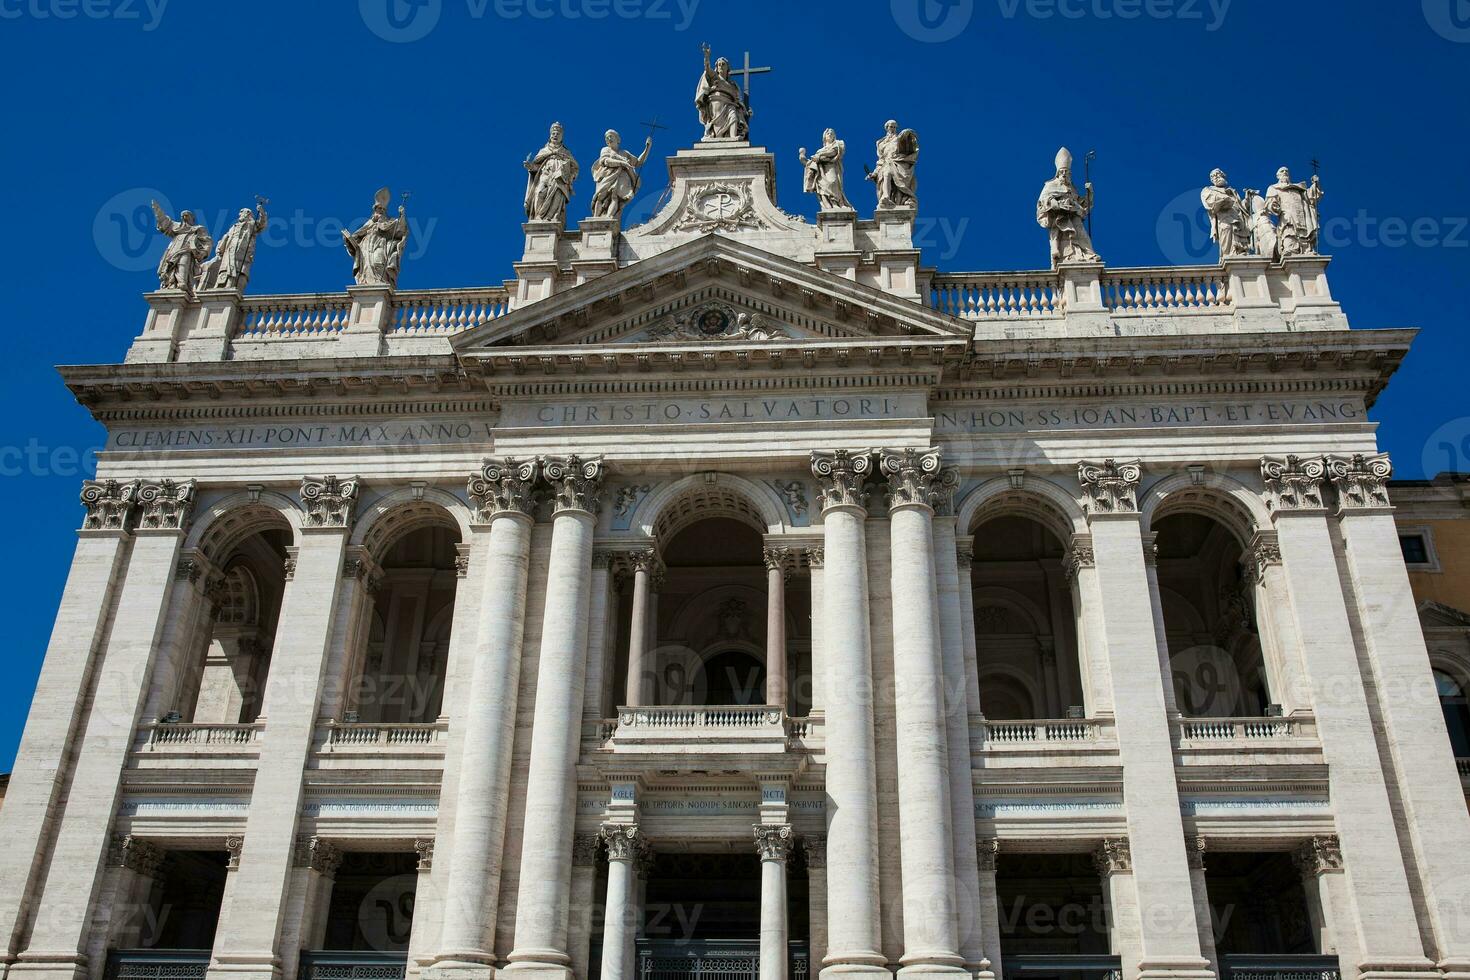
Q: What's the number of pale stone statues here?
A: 11